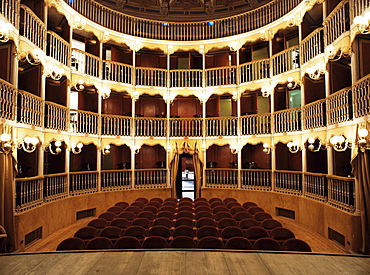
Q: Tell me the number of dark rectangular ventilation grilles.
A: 4